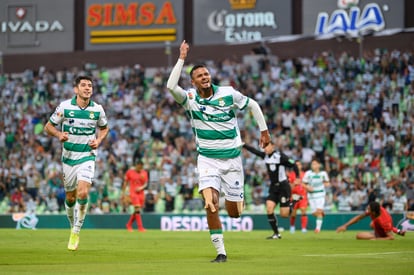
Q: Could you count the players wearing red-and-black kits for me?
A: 3